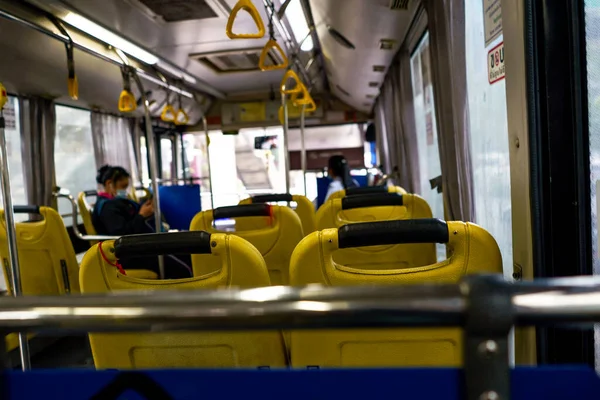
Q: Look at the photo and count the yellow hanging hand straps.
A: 9